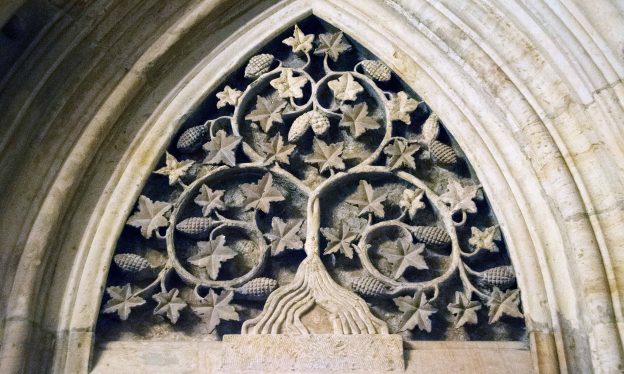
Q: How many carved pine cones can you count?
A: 13